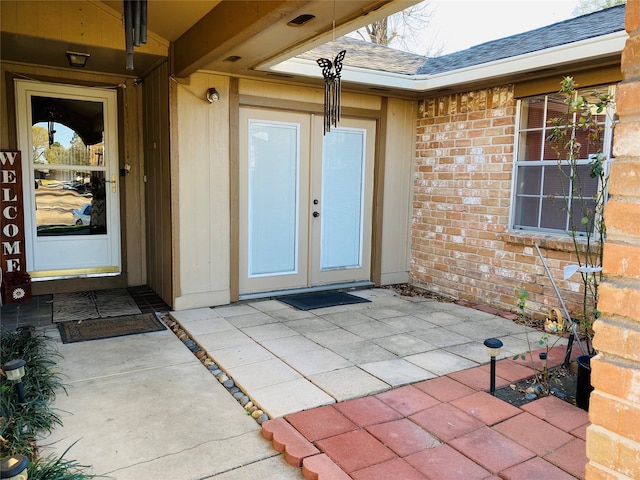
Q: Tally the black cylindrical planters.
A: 1